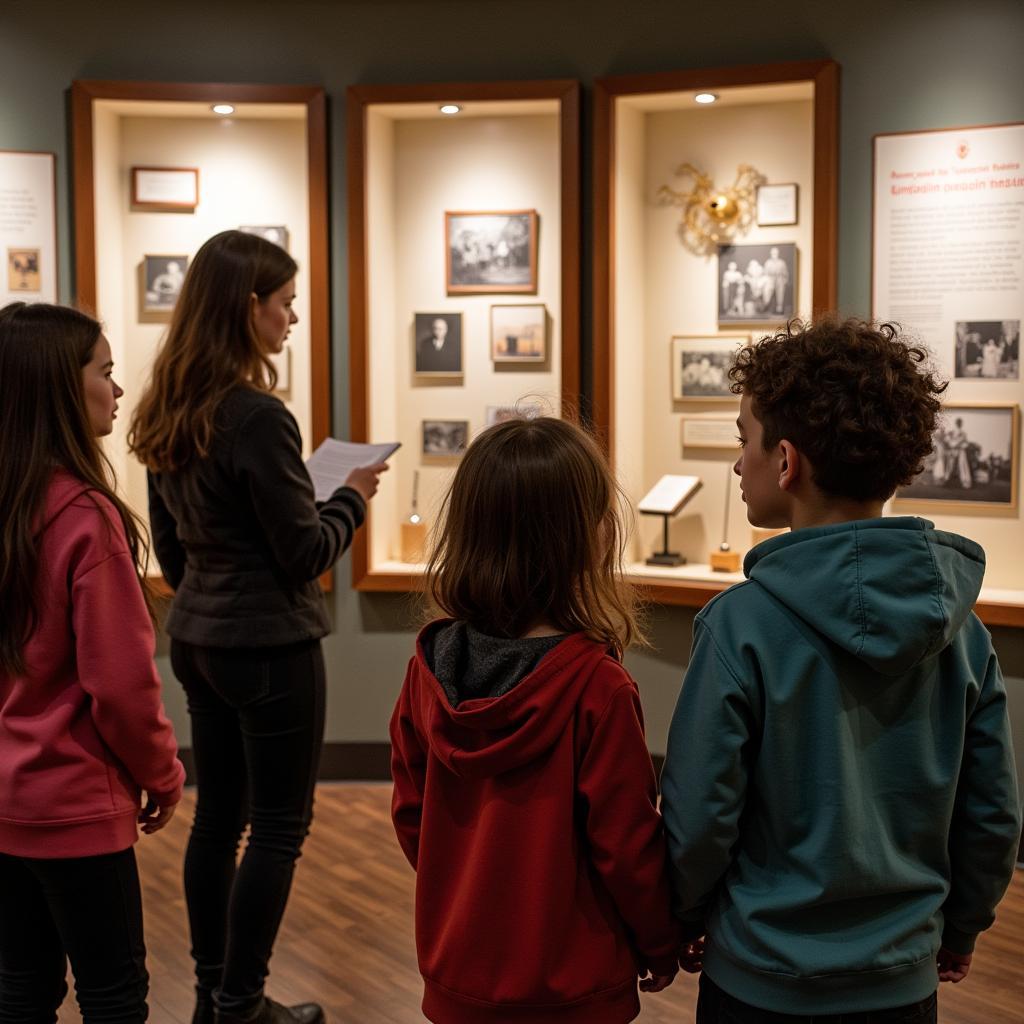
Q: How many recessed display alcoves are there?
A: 3